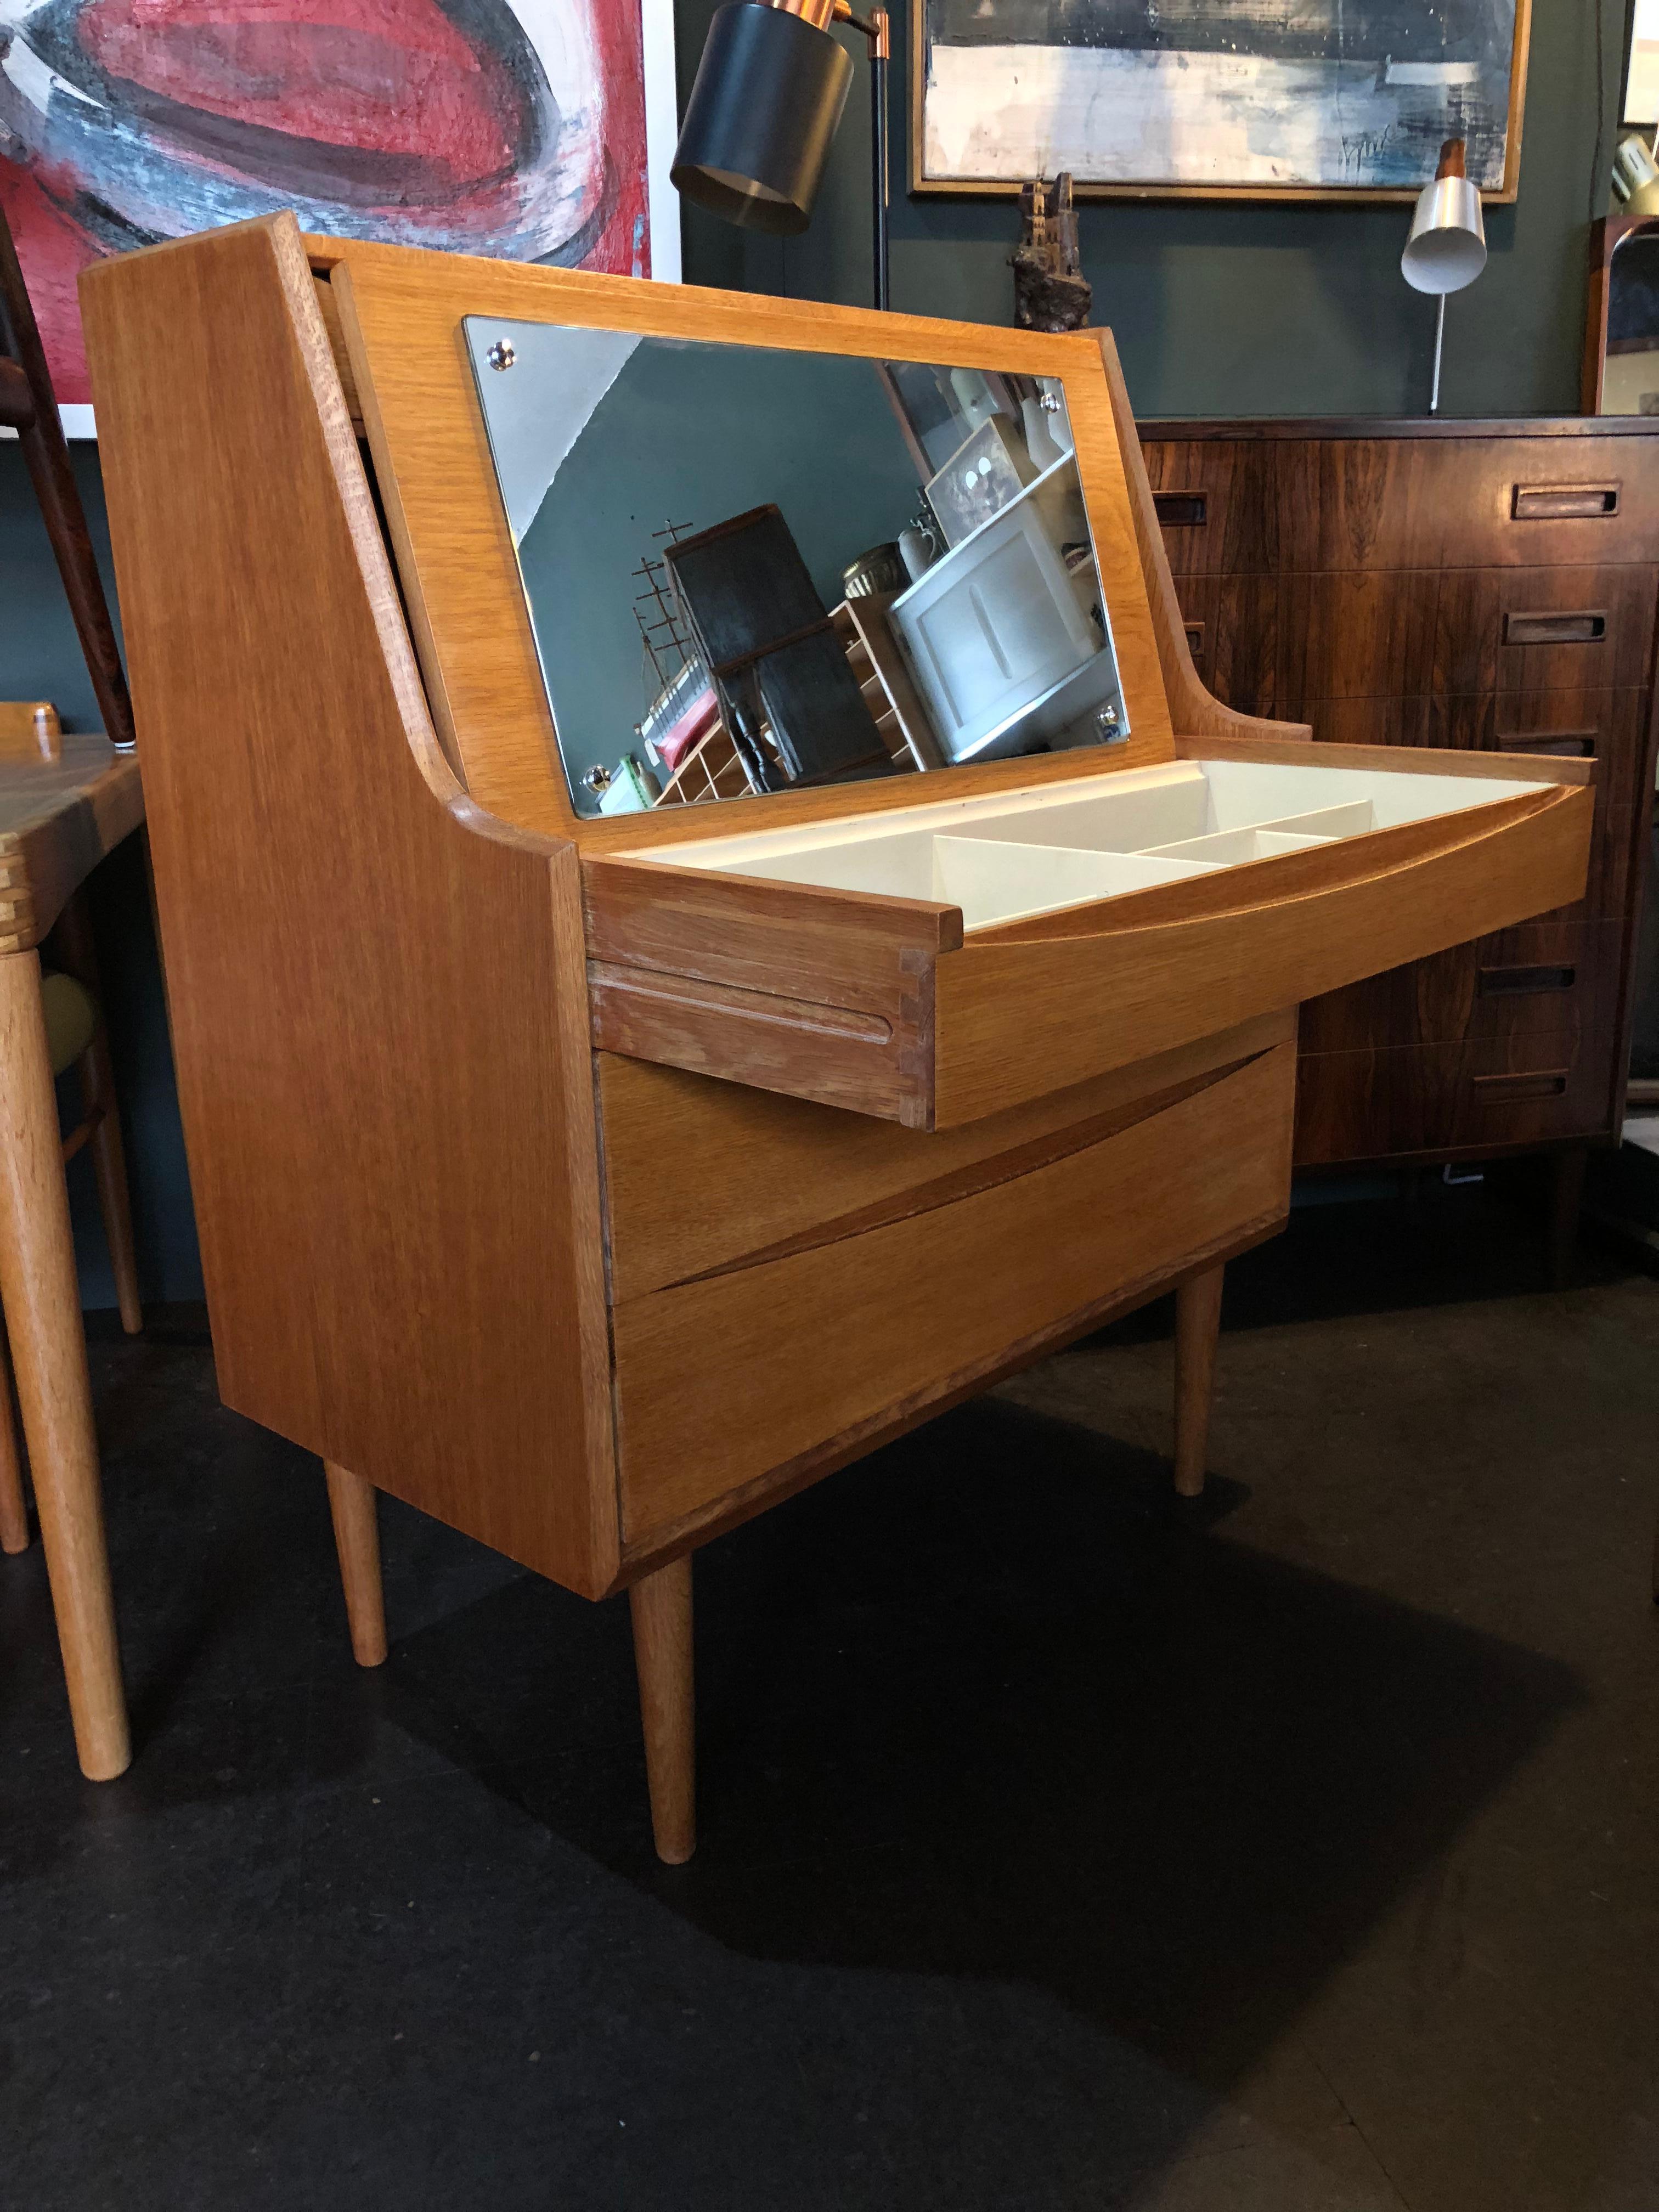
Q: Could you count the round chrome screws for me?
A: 4